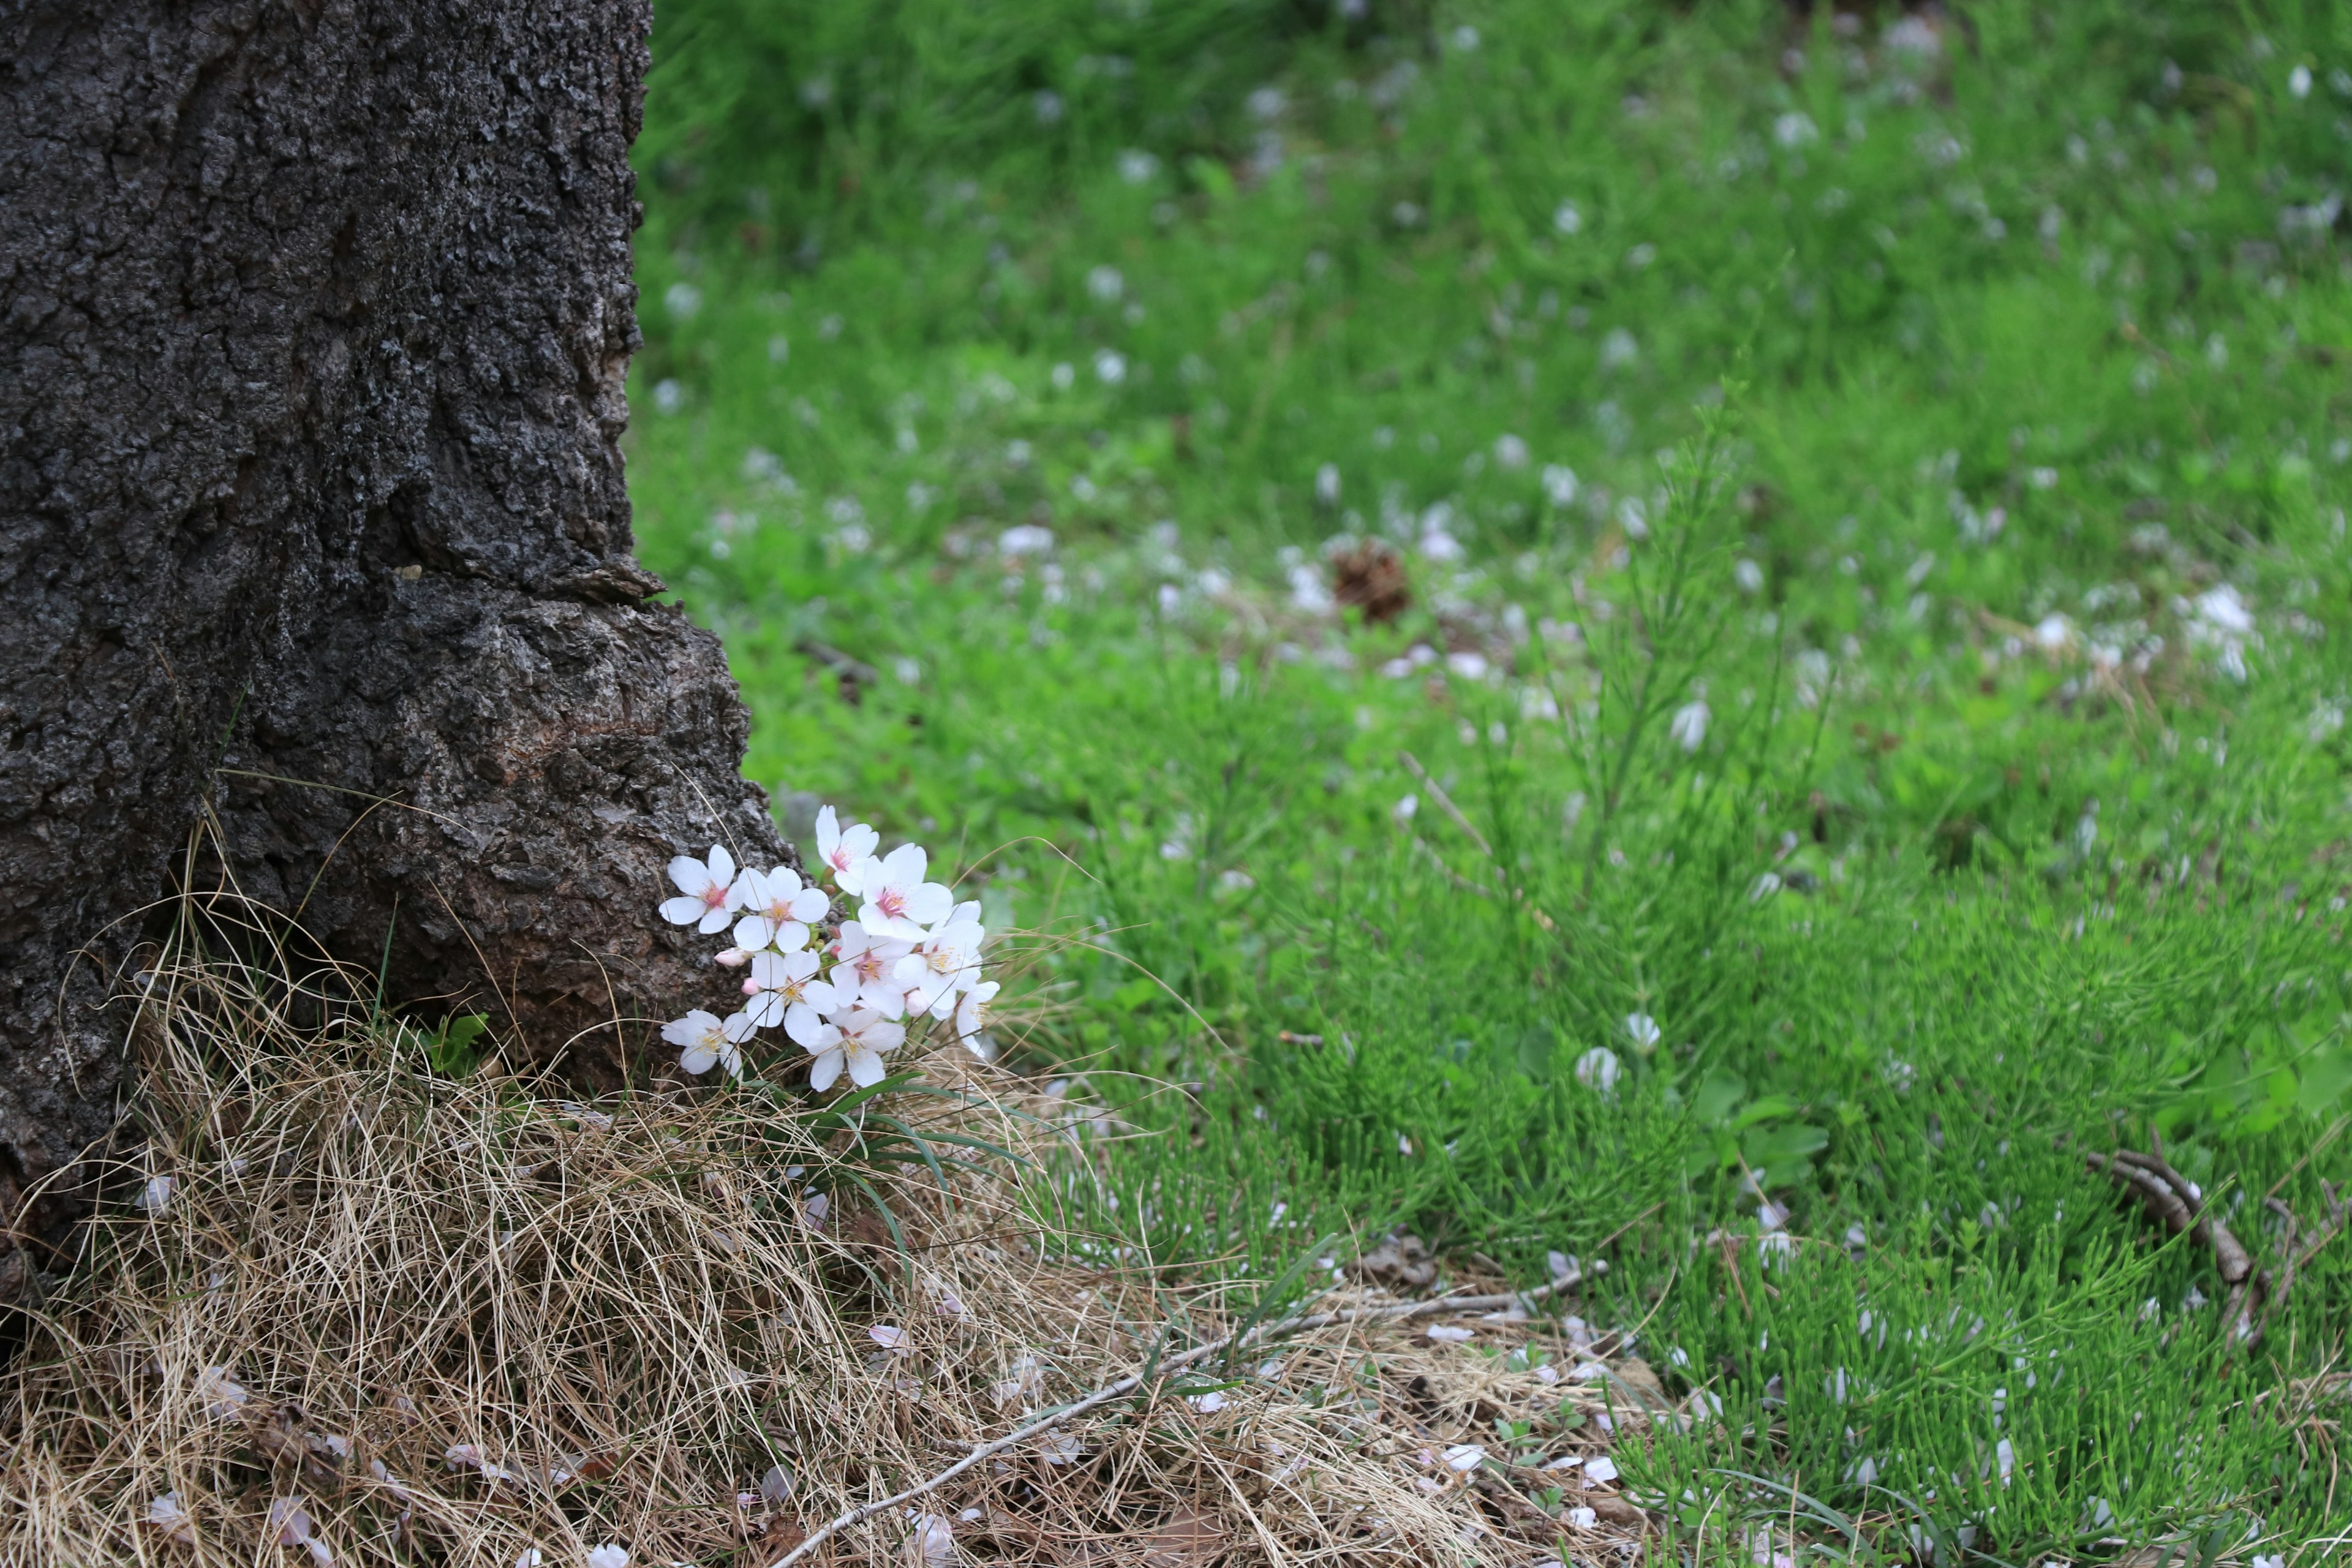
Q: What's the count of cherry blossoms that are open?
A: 10